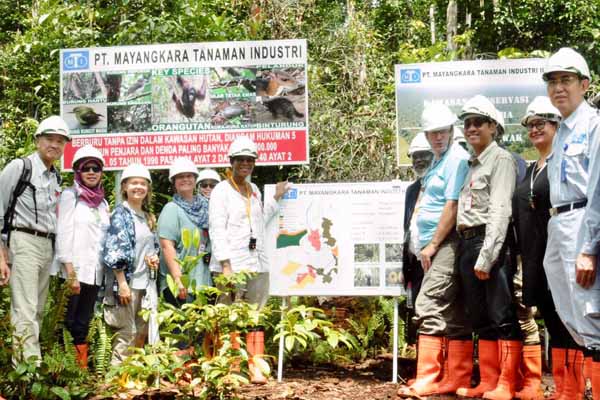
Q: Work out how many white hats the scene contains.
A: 12